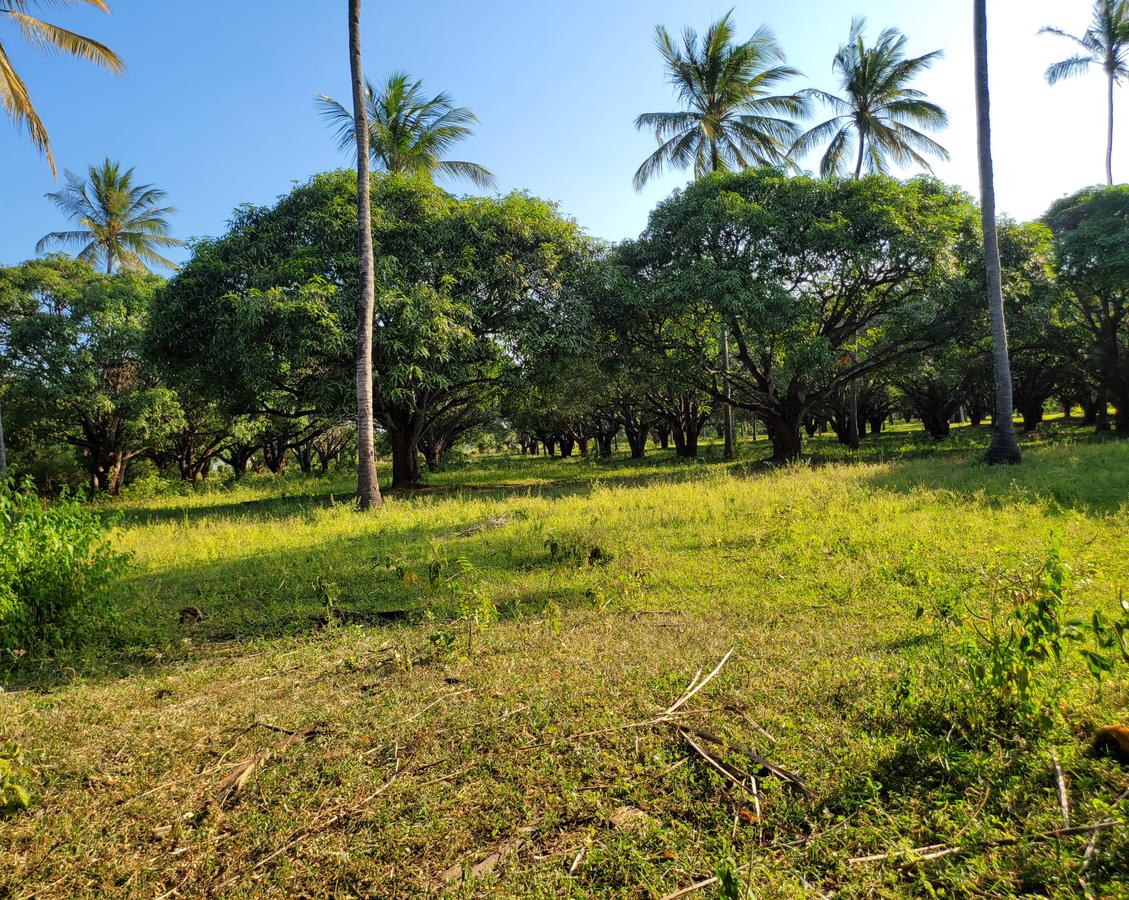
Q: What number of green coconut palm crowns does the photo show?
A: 5